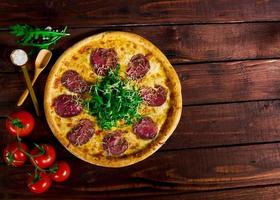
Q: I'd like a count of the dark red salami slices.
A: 8